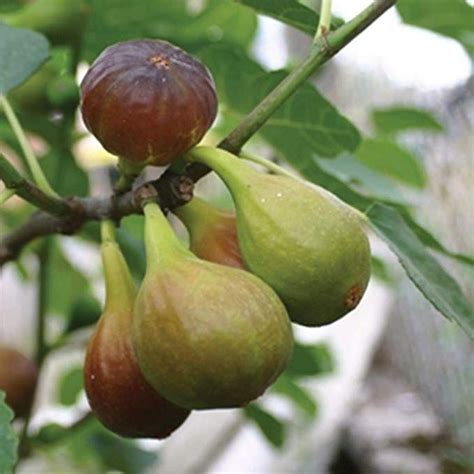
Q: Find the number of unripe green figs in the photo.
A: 2